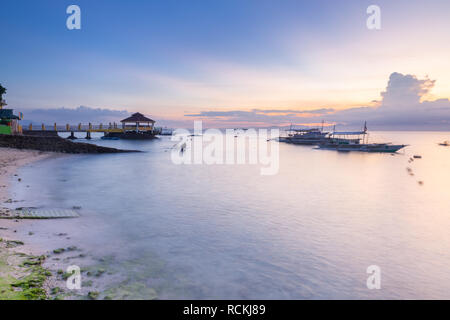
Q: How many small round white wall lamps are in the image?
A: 0